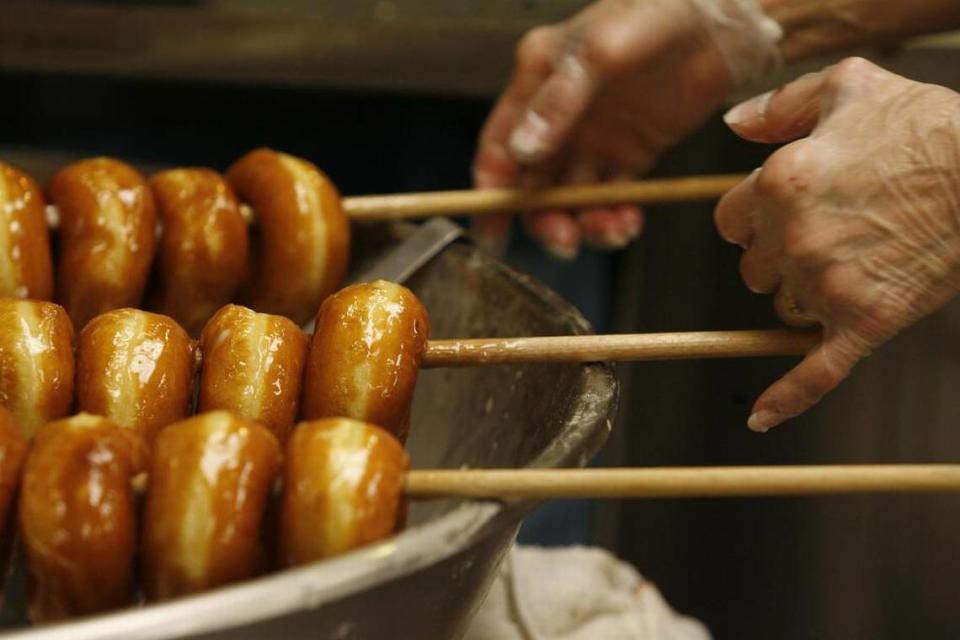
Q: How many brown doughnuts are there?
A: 12